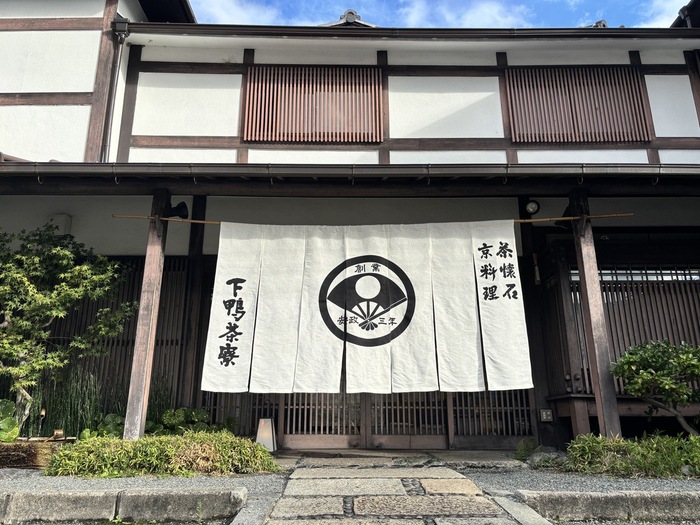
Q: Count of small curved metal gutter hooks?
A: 9